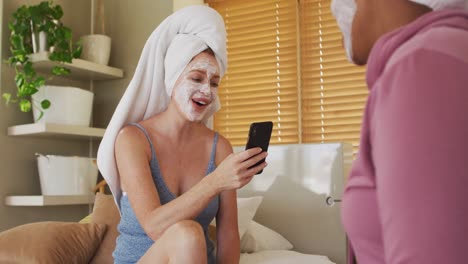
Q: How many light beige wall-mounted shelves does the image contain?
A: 3